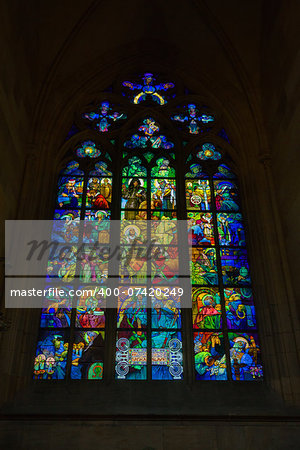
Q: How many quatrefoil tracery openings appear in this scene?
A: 2